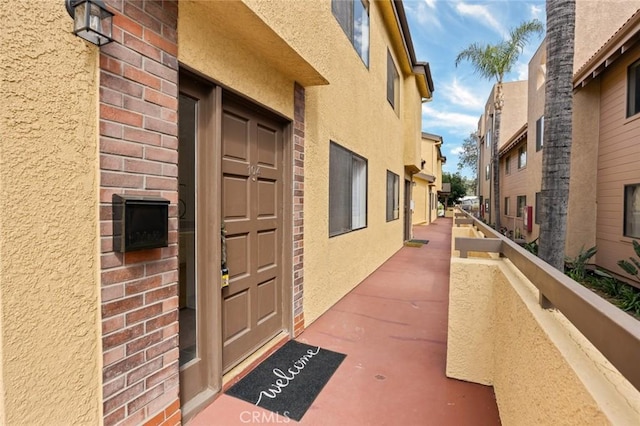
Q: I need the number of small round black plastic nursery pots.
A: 0